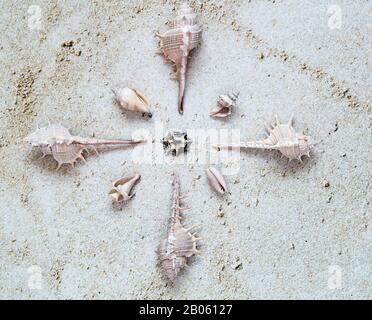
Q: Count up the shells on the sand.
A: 9